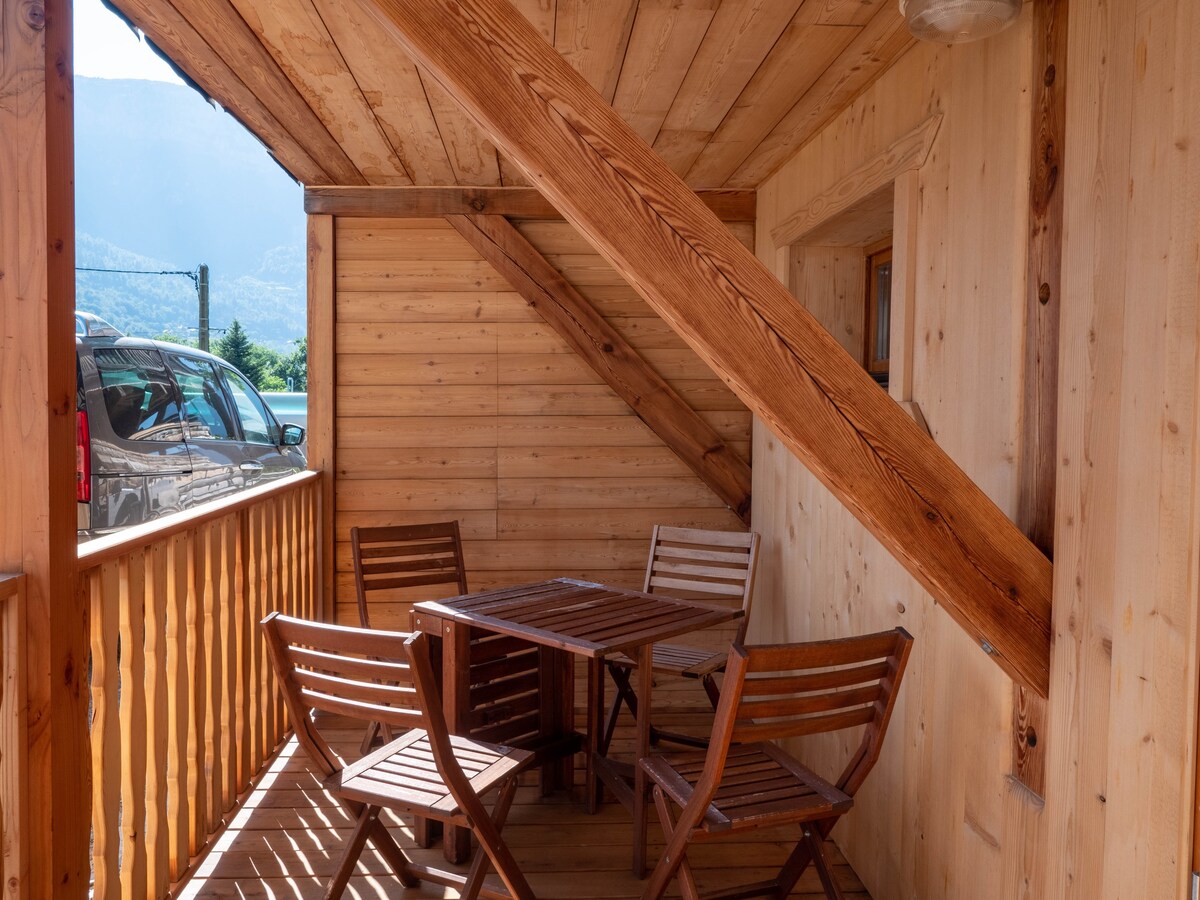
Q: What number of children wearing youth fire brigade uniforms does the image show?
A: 0